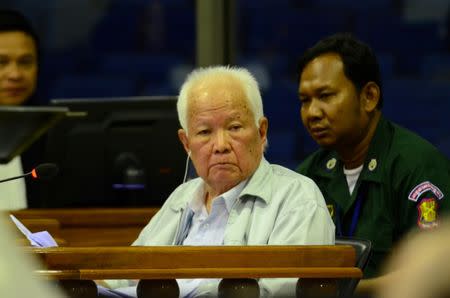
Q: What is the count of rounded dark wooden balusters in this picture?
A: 4